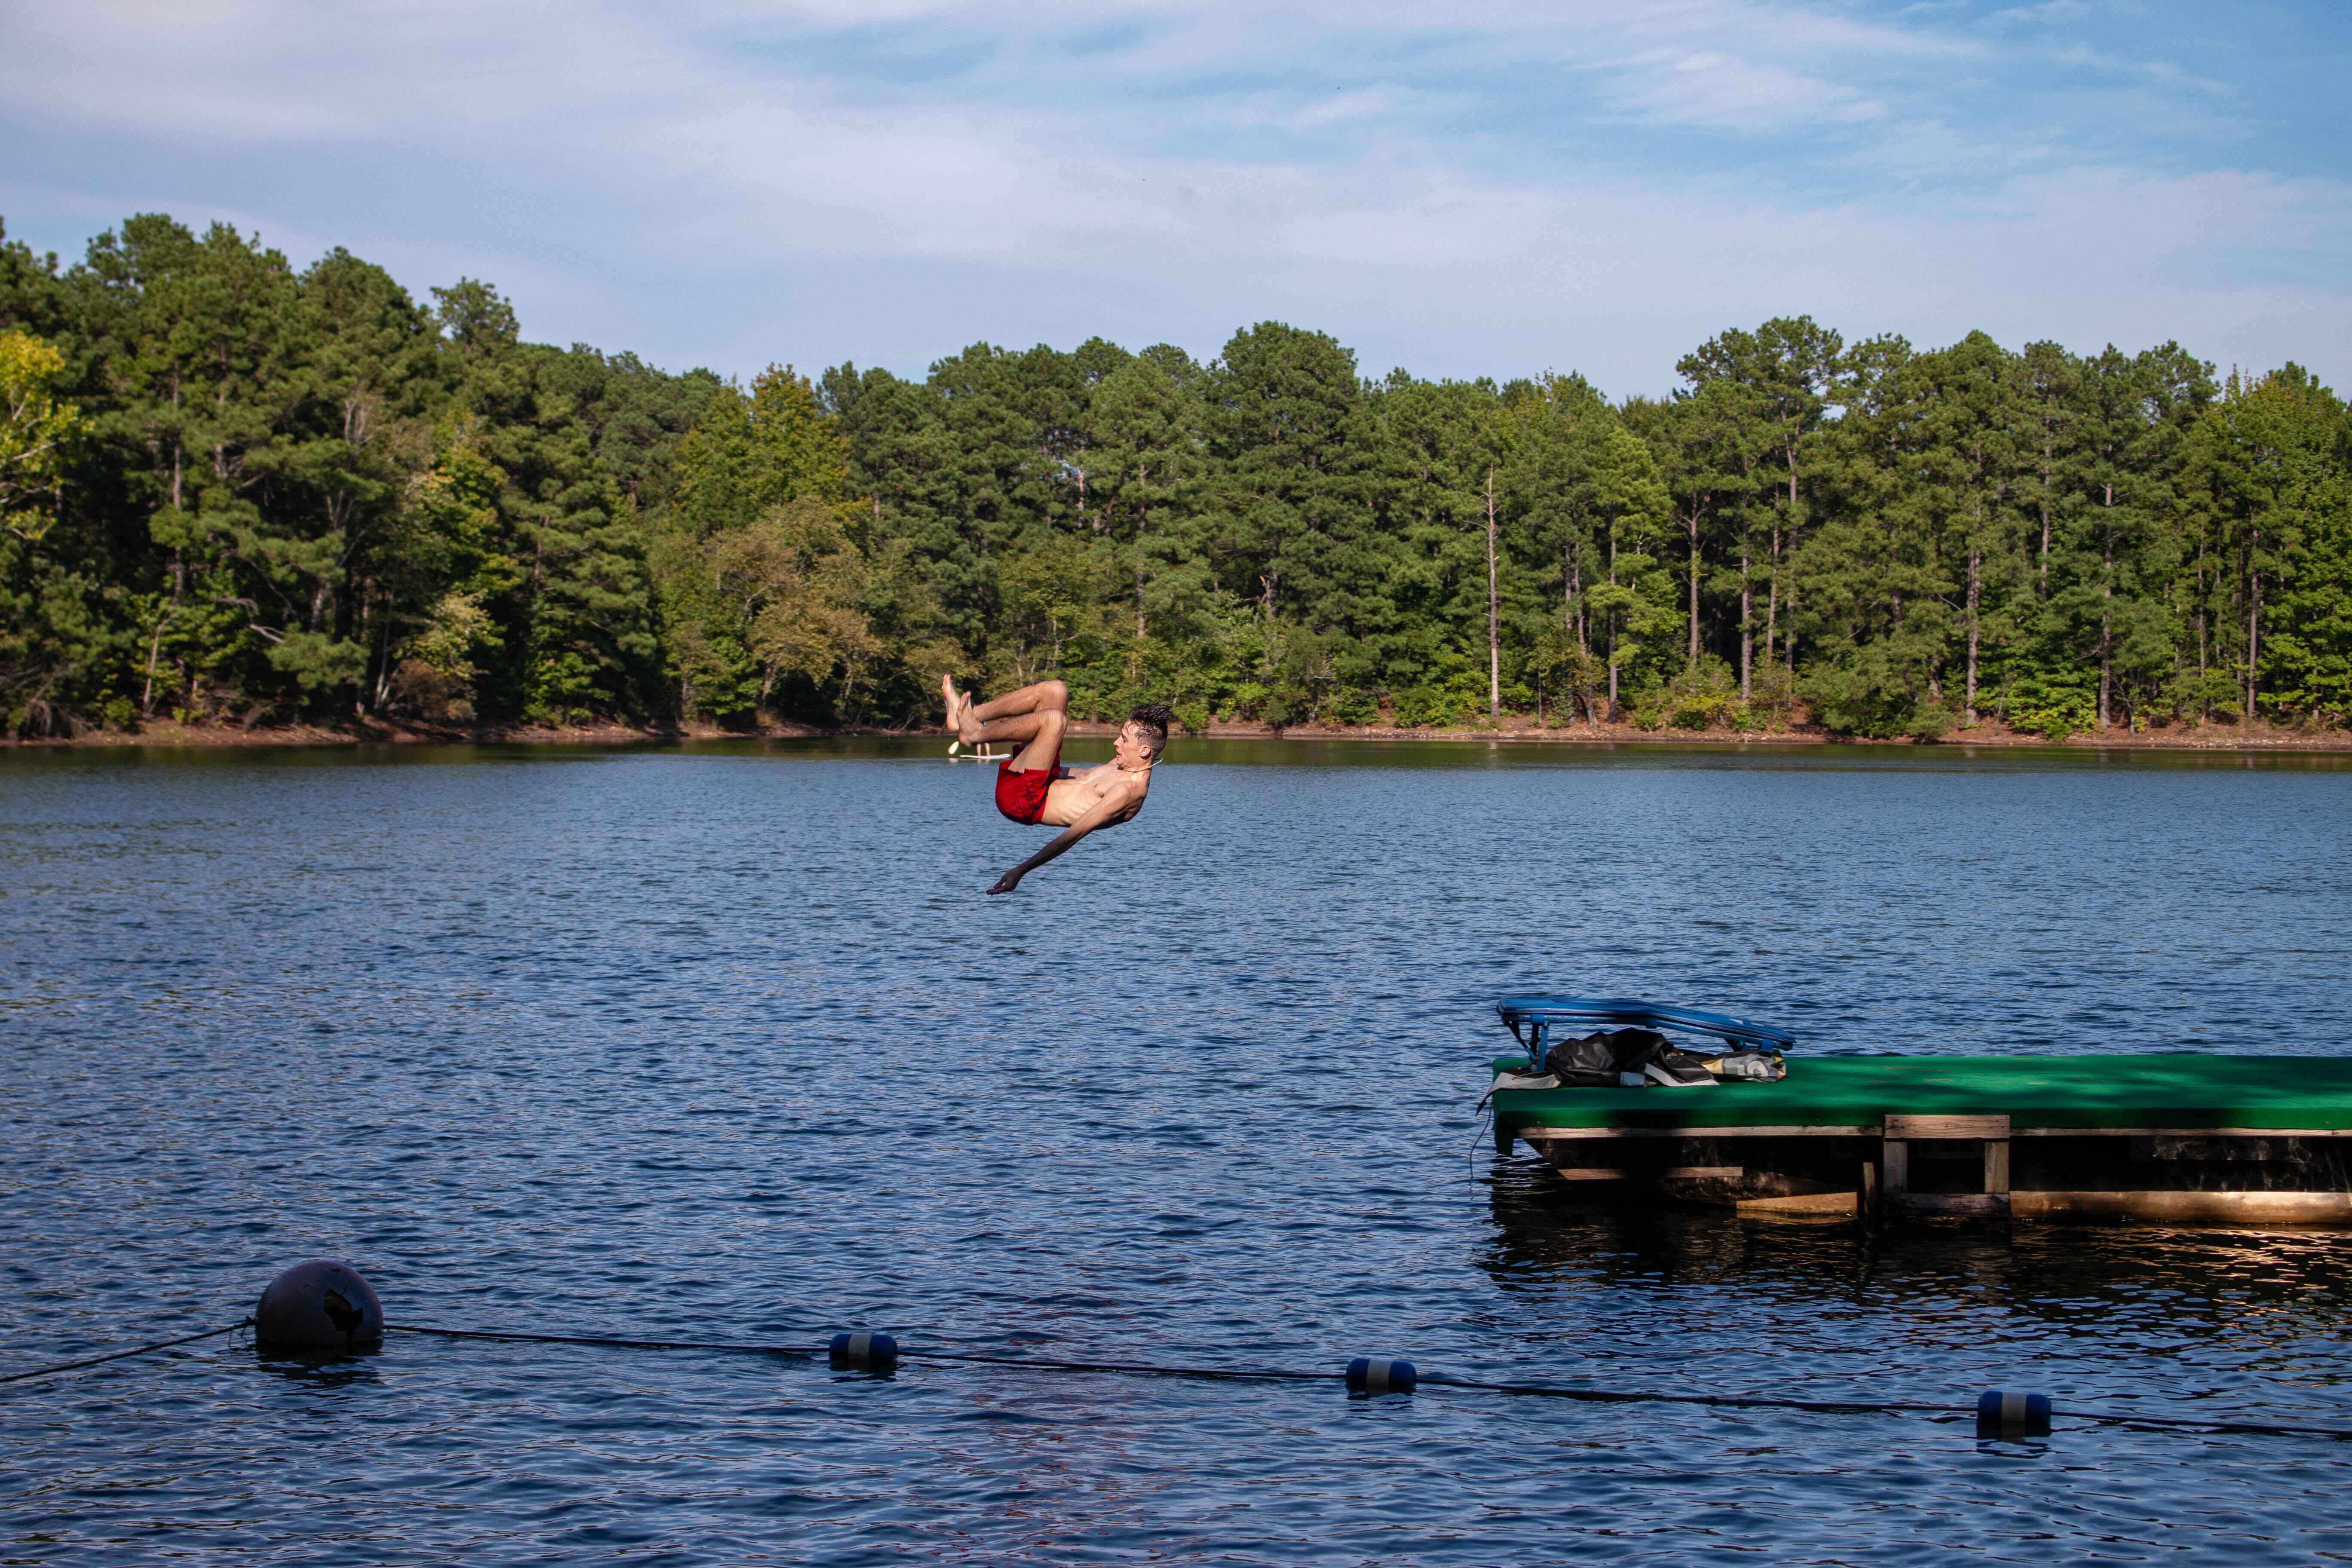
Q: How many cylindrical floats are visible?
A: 3